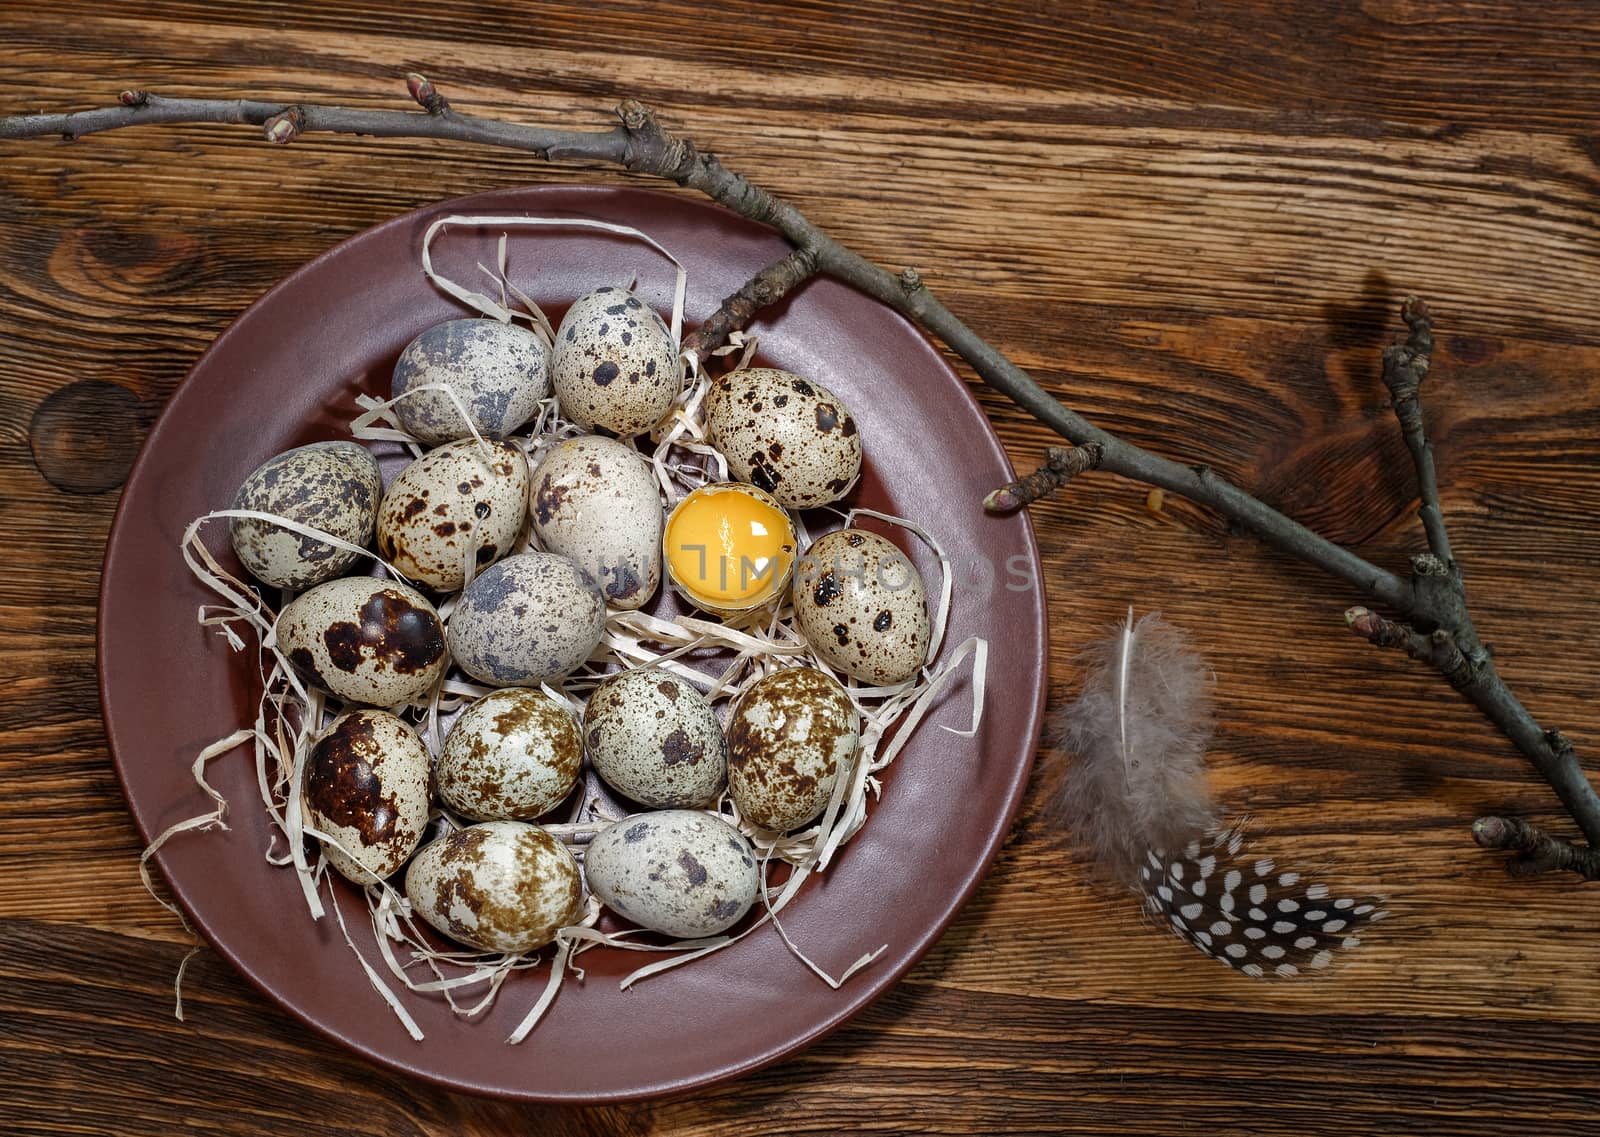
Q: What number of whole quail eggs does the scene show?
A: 15